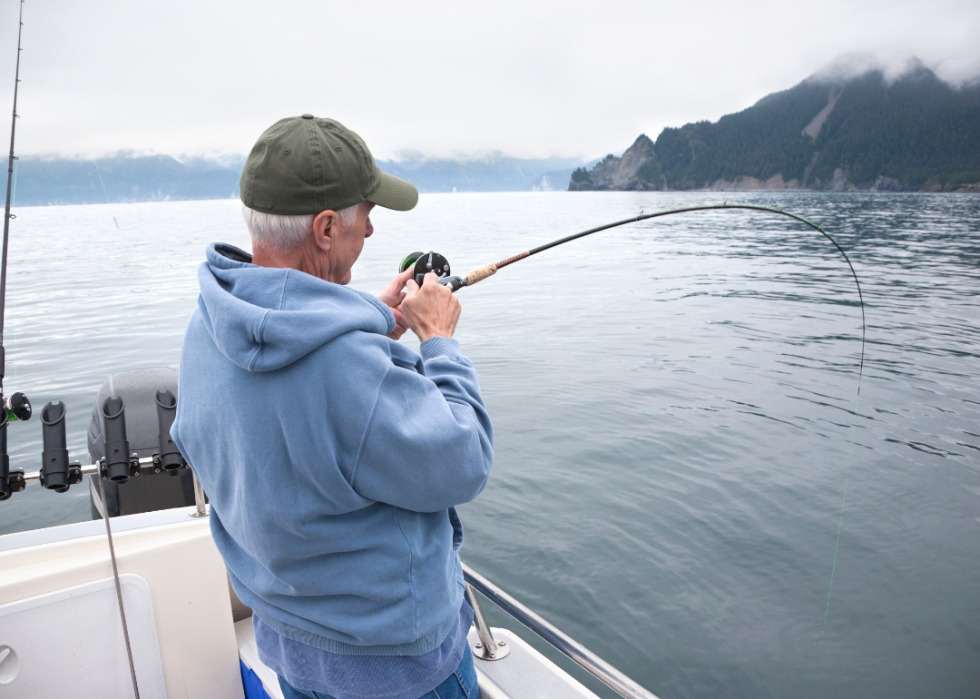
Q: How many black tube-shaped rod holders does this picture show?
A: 4